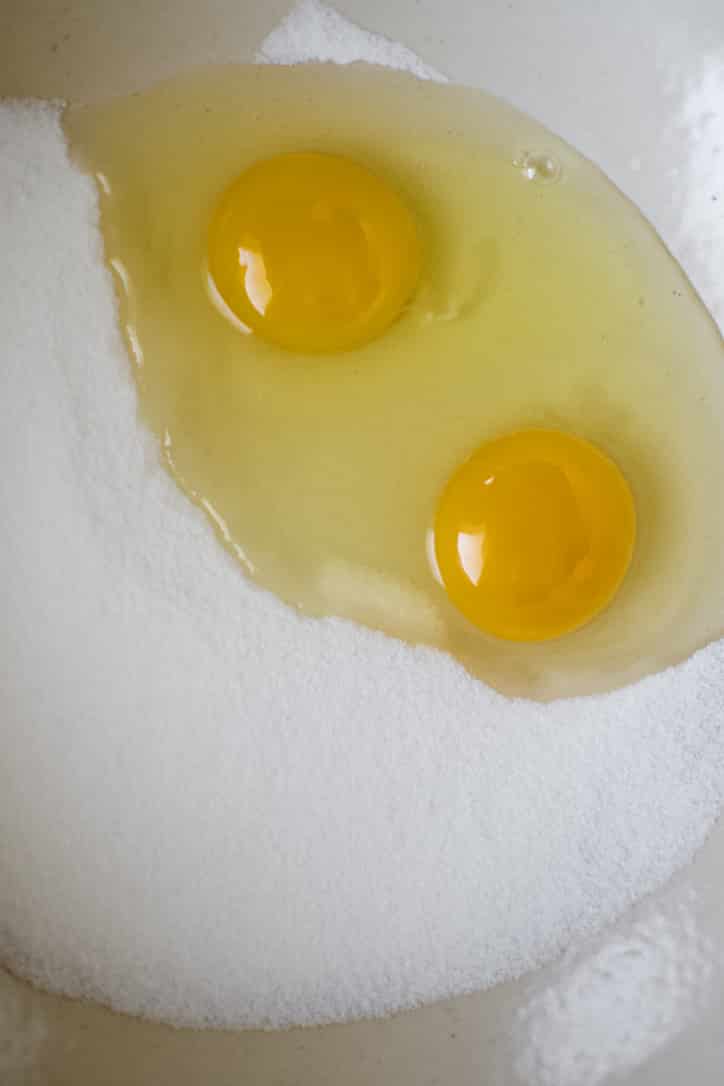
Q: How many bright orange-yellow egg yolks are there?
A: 2